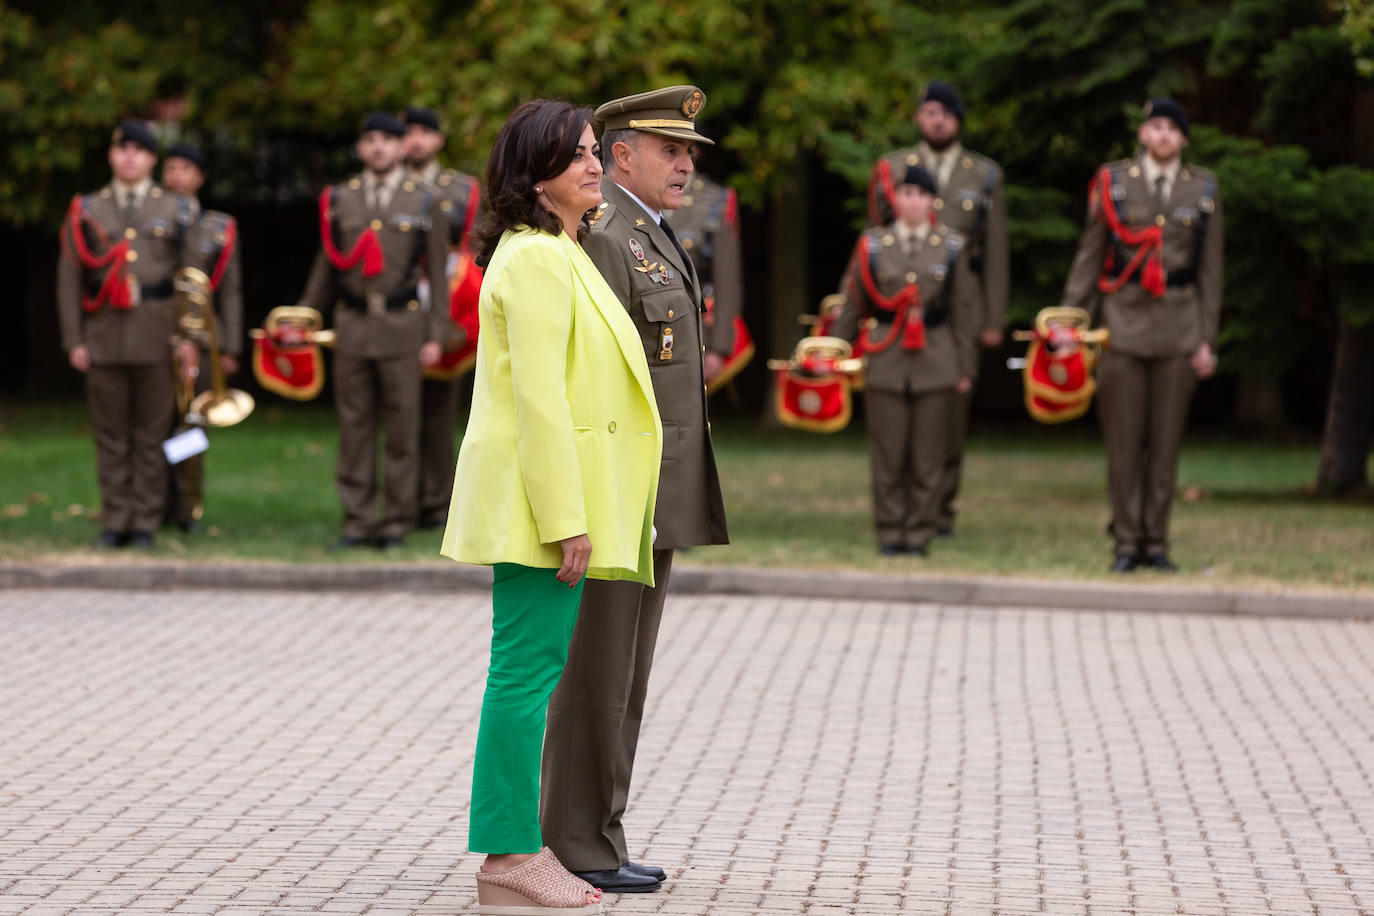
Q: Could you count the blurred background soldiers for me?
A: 8